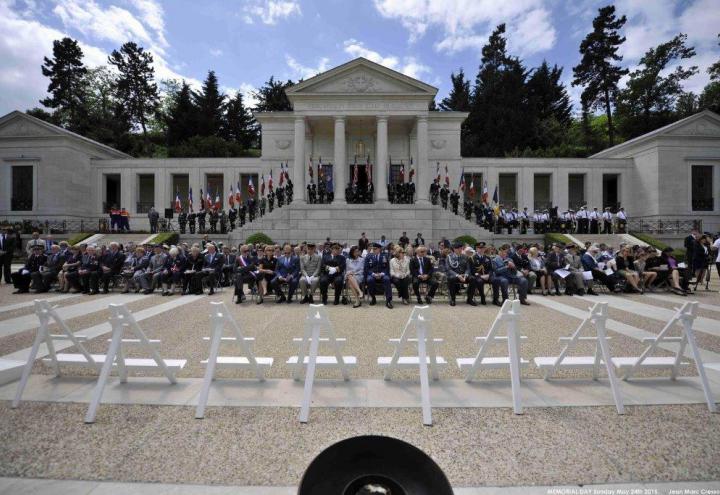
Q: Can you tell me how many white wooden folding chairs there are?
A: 8